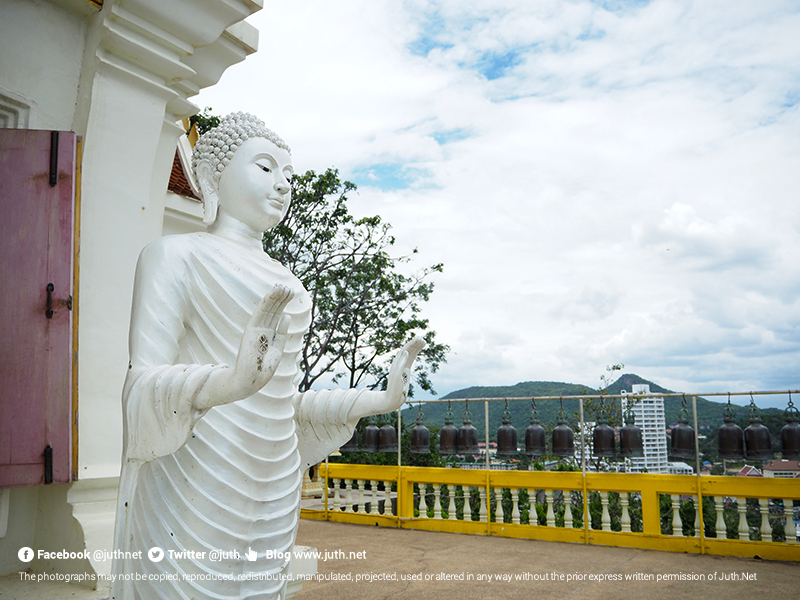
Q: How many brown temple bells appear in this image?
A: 15